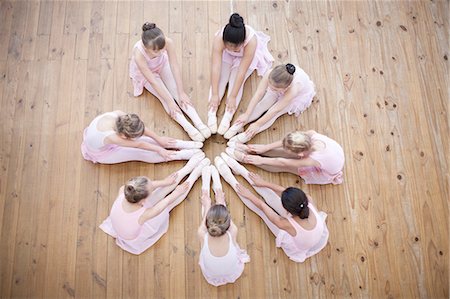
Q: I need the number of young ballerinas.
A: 8